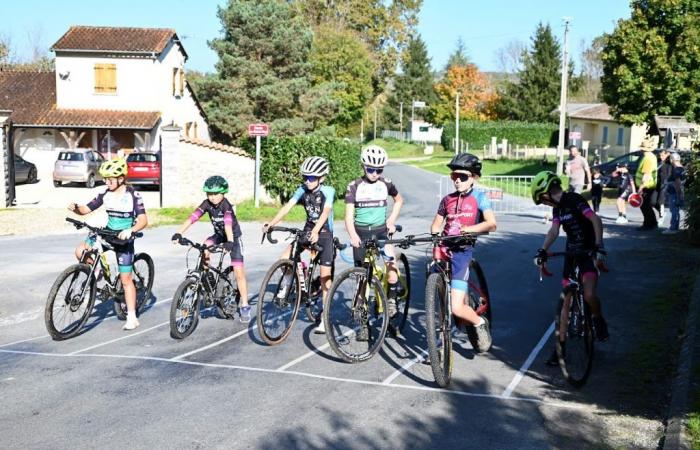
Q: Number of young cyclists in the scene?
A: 6